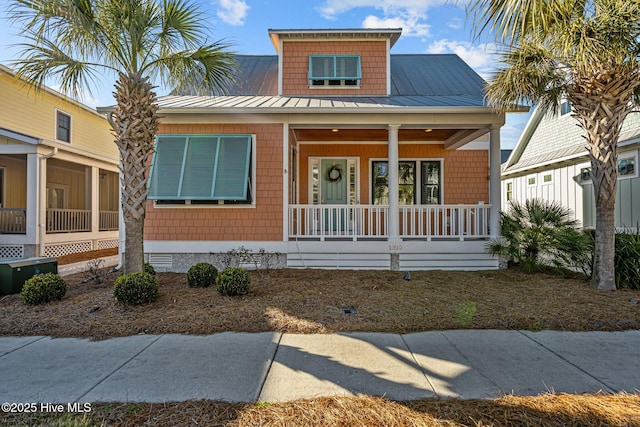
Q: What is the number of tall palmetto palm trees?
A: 2